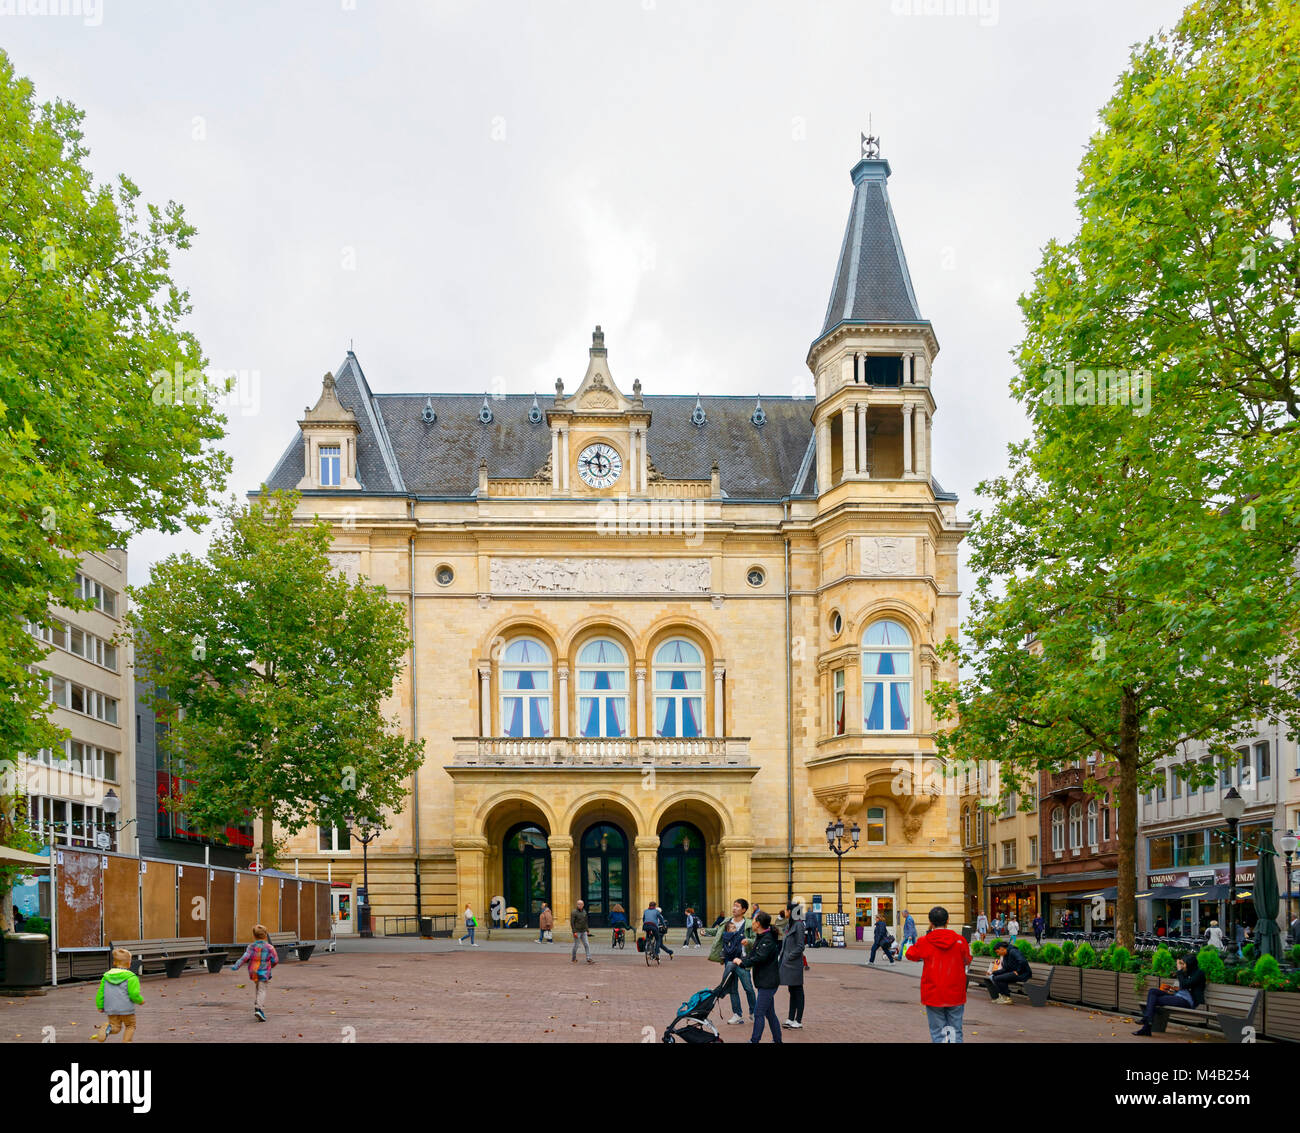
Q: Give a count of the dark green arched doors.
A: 3